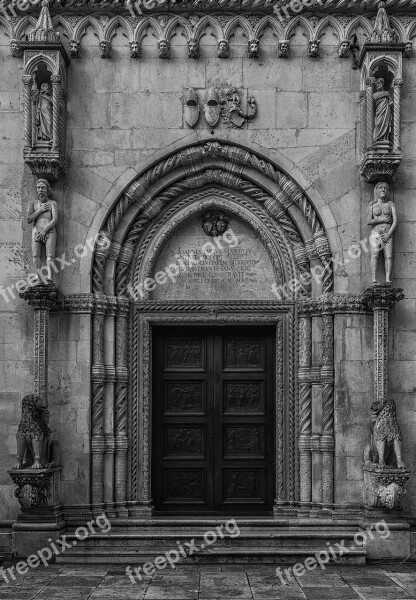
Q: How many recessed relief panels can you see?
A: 8